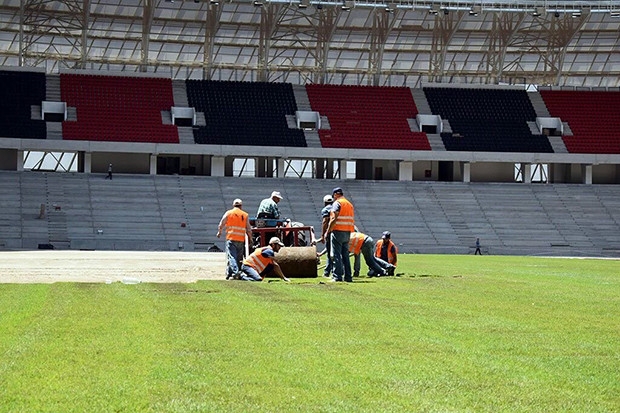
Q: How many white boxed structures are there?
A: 5